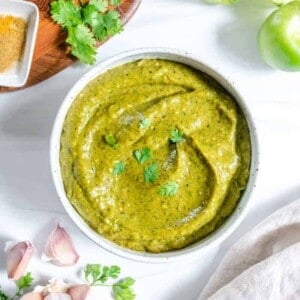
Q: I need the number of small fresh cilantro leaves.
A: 7